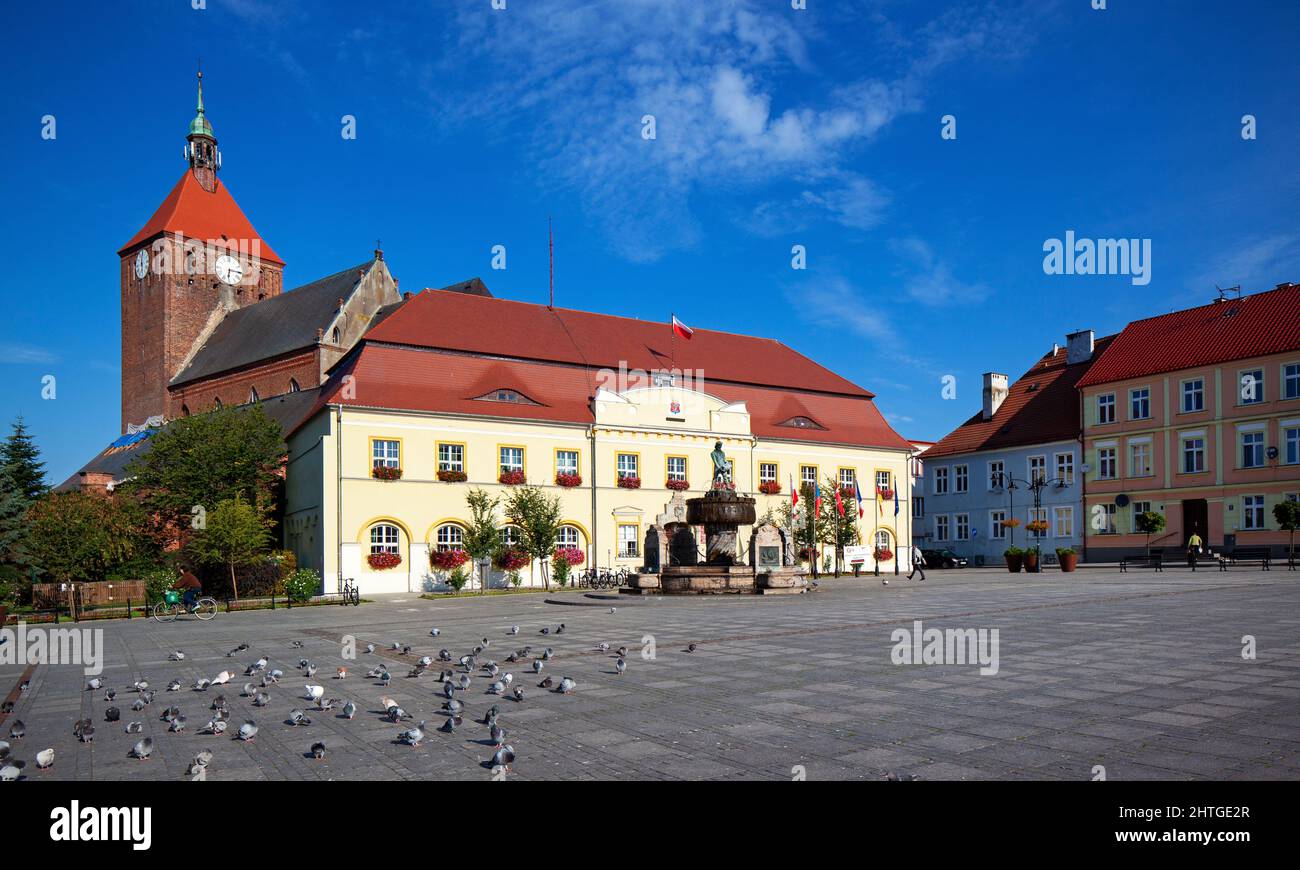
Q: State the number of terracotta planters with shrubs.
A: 3